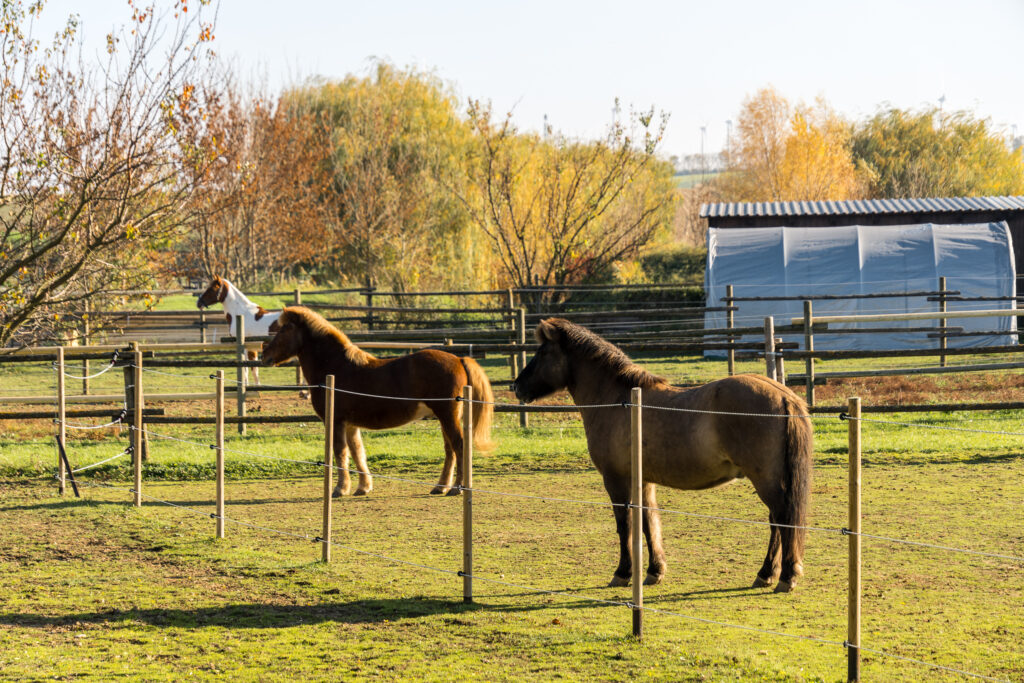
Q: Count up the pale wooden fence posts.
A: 7